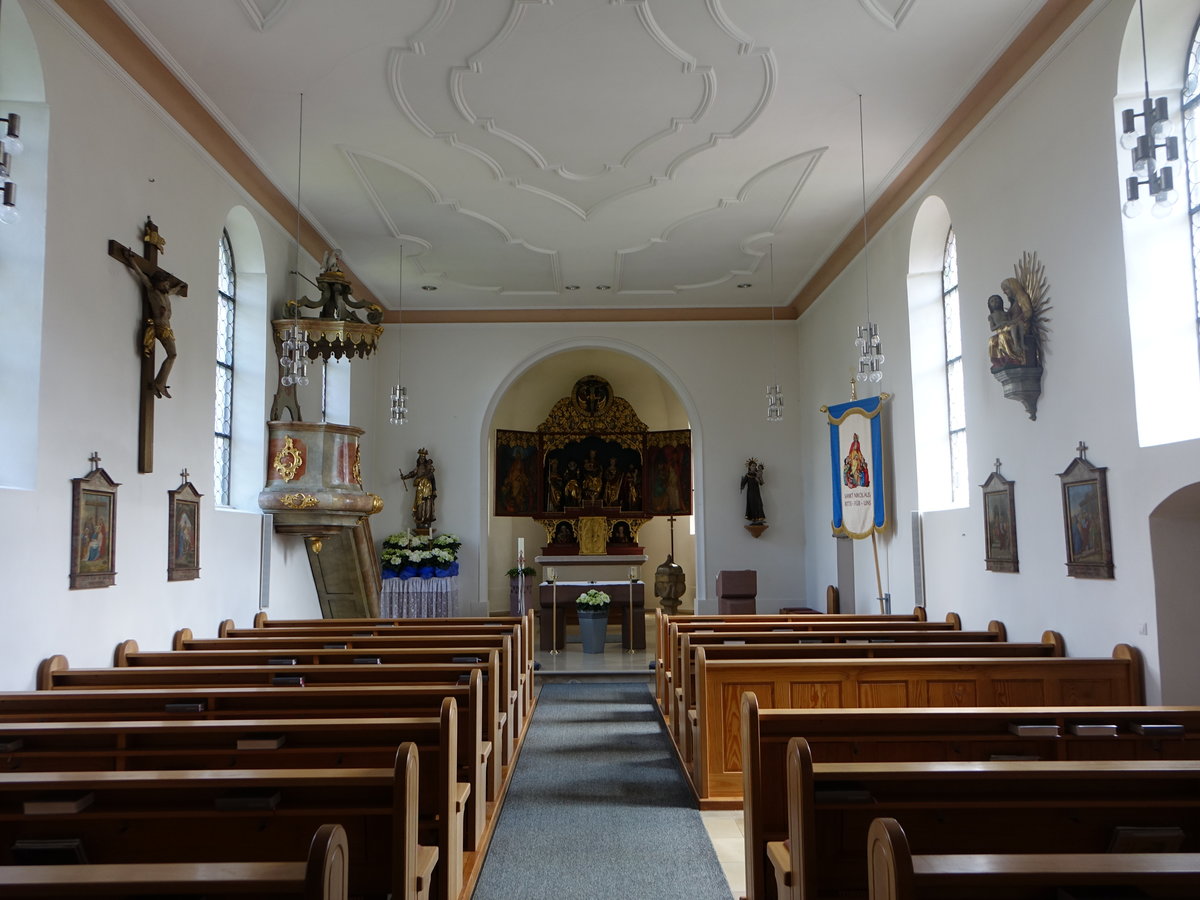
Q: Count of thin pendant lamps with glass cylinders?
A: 6